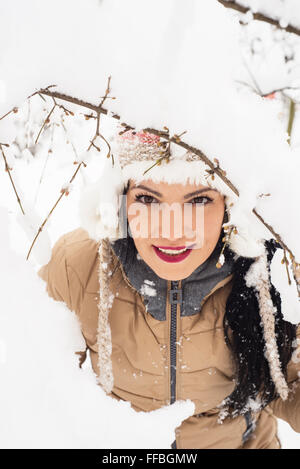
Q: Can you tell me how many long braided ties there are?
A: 2